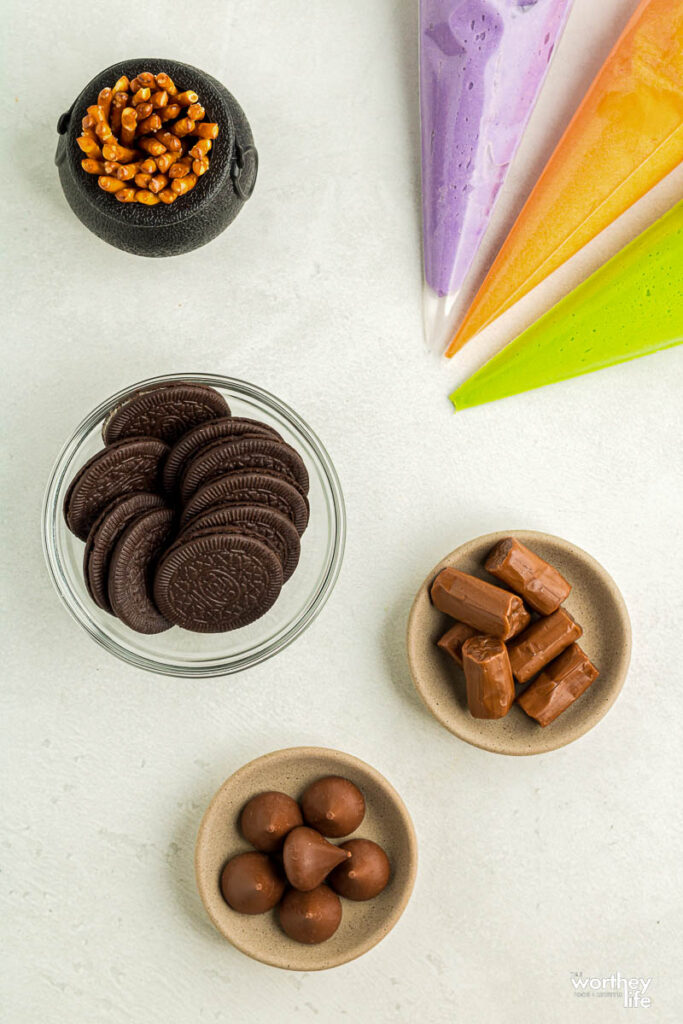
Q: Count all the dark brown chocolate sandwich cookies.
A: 9